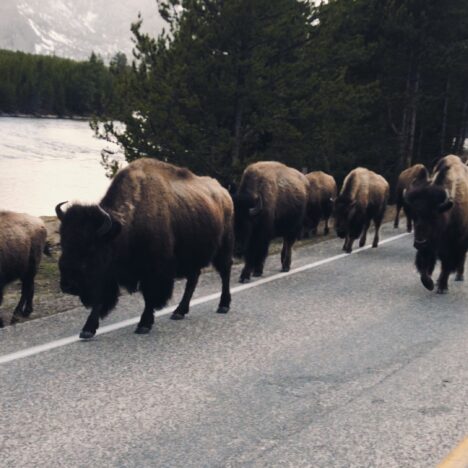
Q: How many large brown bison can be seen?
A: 7